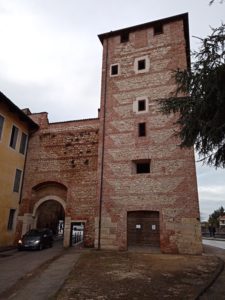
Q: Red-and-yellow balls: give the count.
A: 0